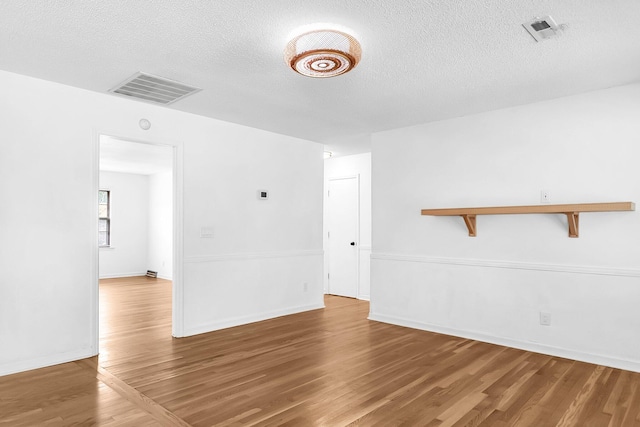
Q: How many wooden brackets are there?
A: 2